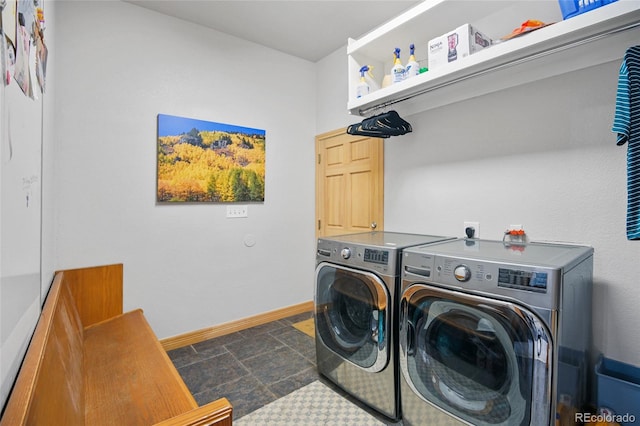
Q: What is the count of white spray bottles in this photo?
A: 3